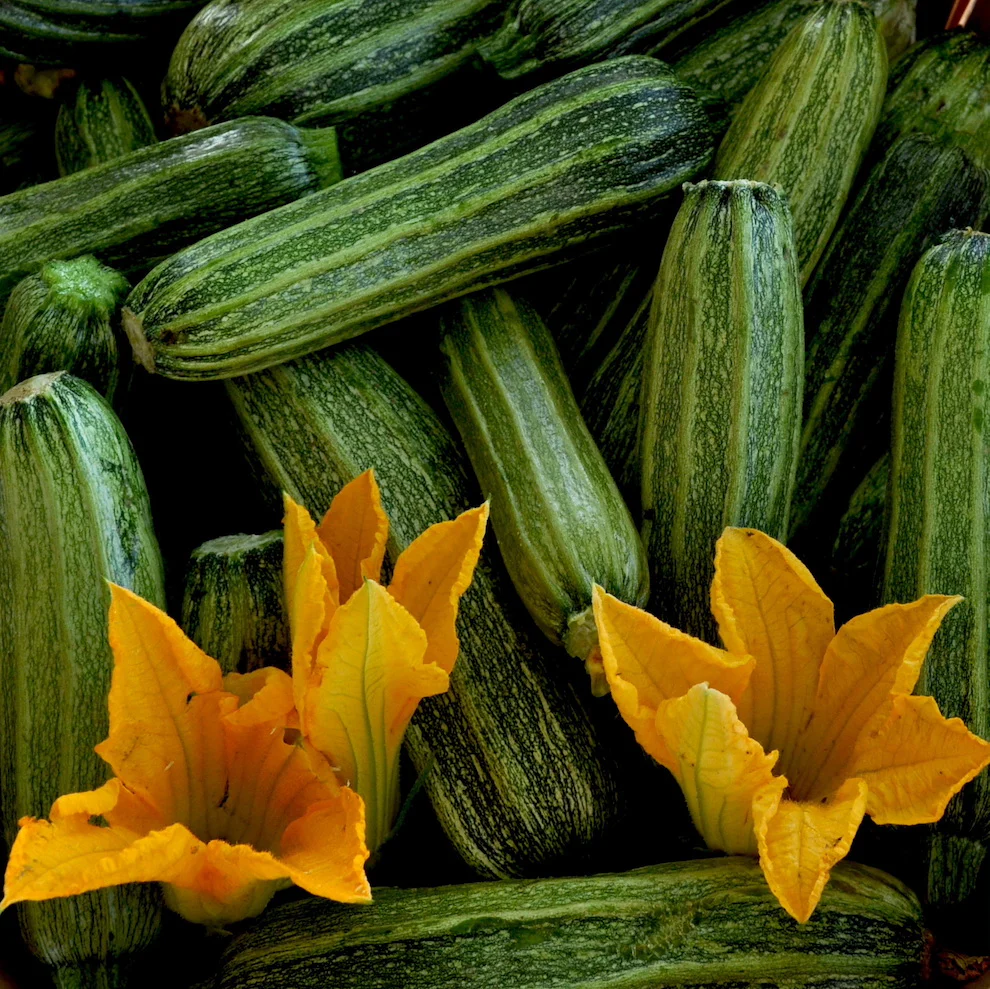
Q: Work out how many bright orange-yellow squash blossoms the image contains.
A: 3